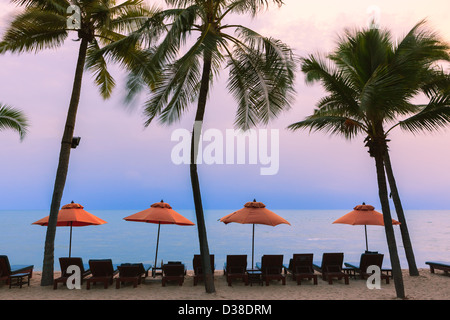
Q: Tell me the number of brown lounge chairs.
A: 12